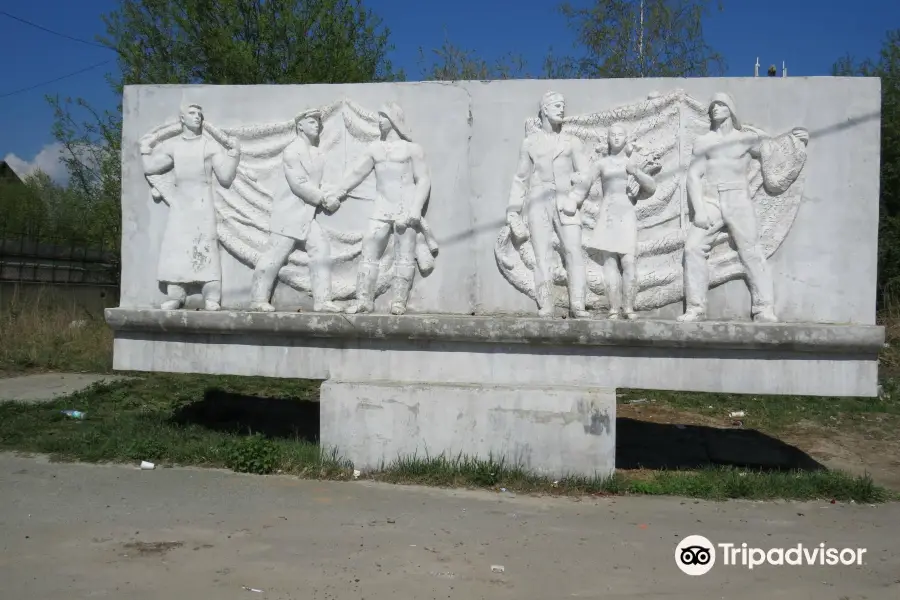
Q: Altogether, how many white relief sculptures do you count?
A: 6